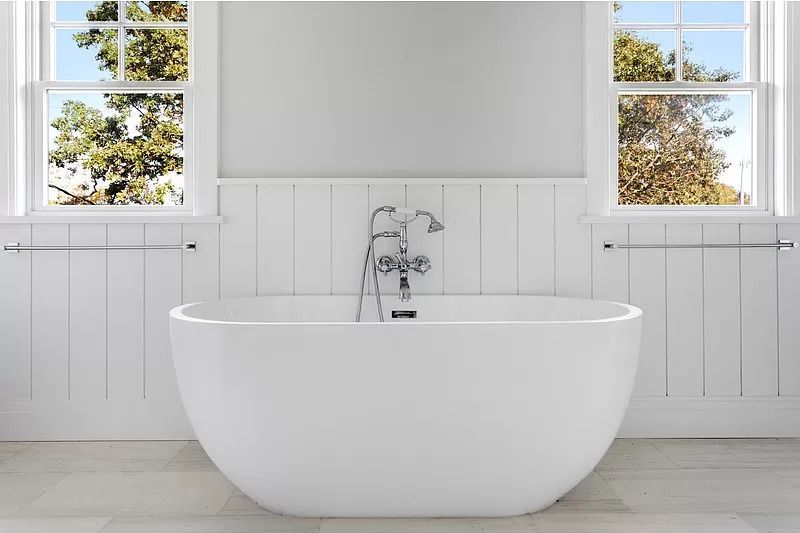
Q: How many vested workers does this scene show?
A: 0